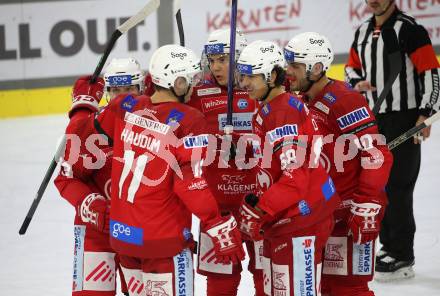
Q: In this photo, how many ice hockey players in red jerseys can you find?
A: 5